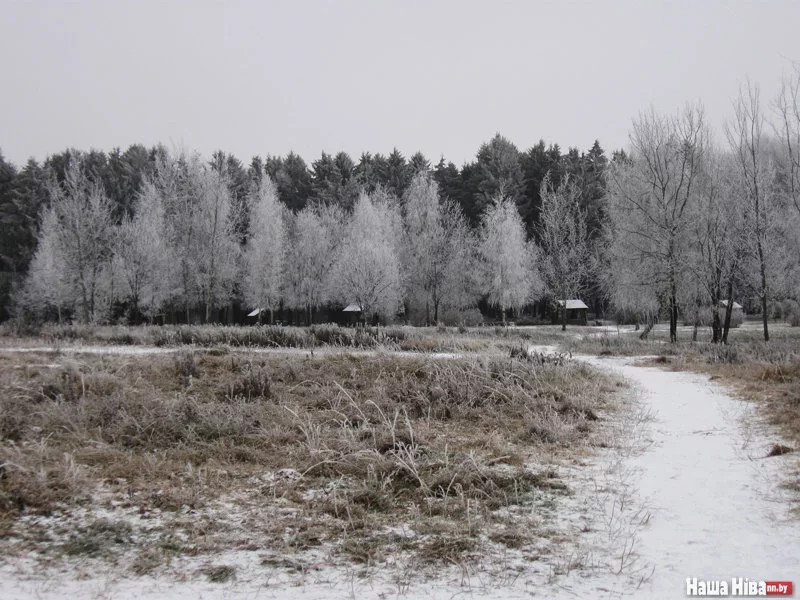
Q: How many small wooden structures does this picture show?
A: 4